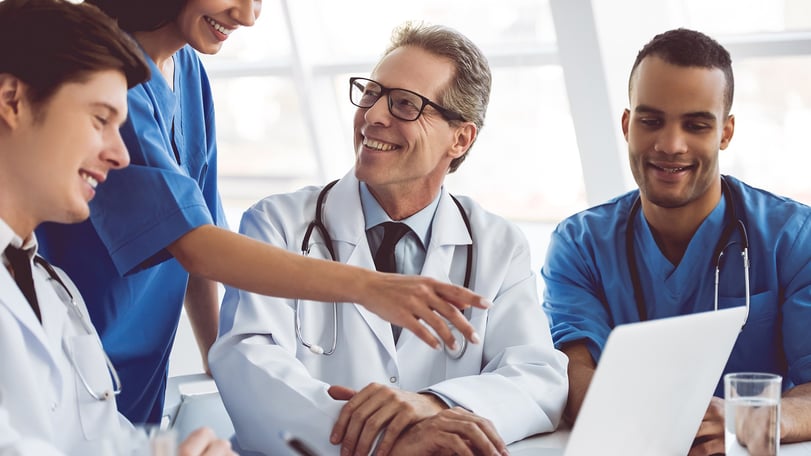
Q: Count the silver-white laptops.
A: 1